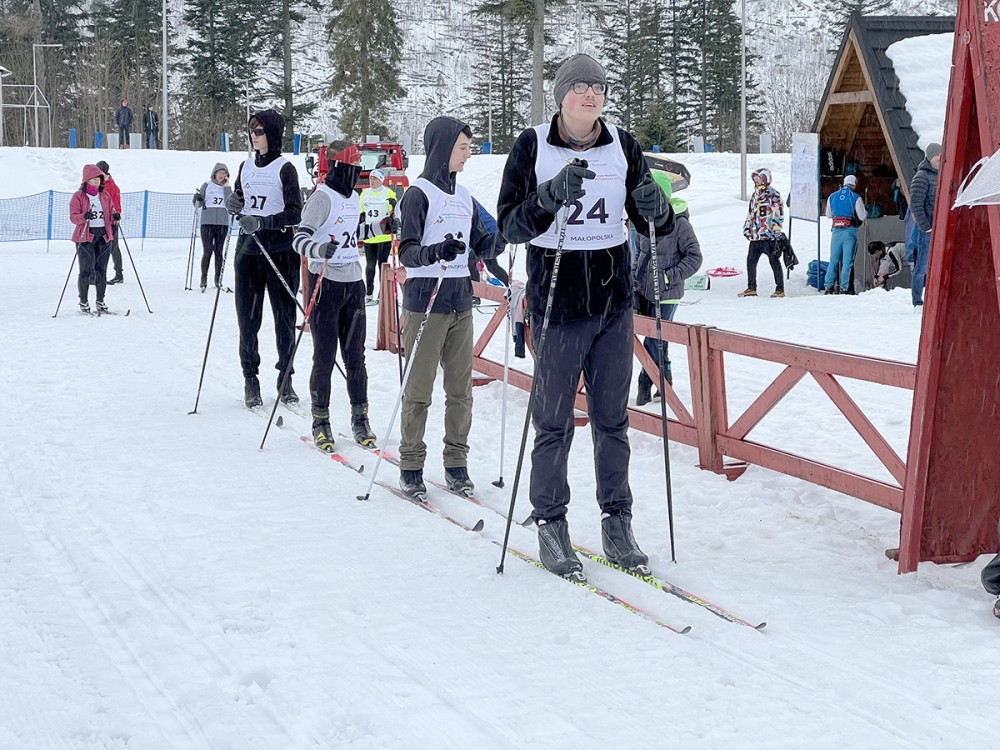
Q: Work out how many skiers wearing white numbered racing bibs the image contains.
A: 7